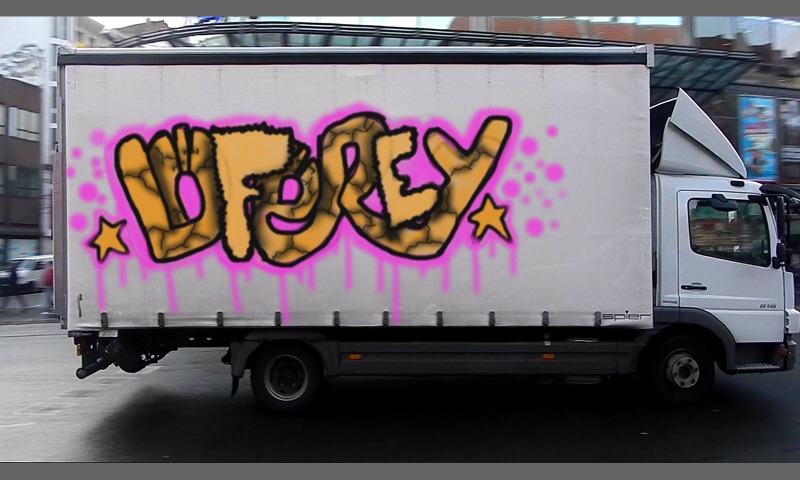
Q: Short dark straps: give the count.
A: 10